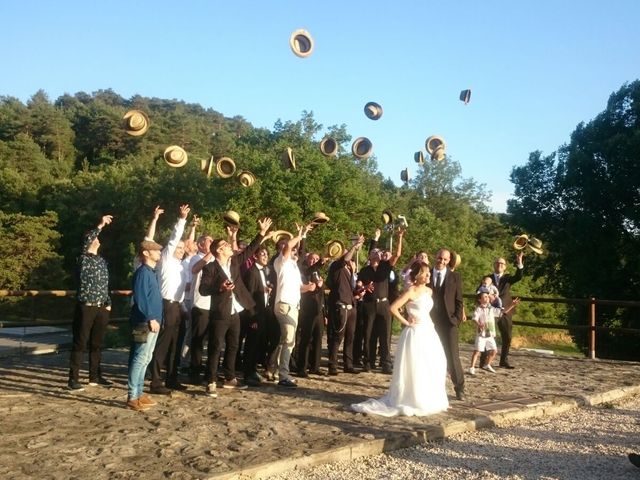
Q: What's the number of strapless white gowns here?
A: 1